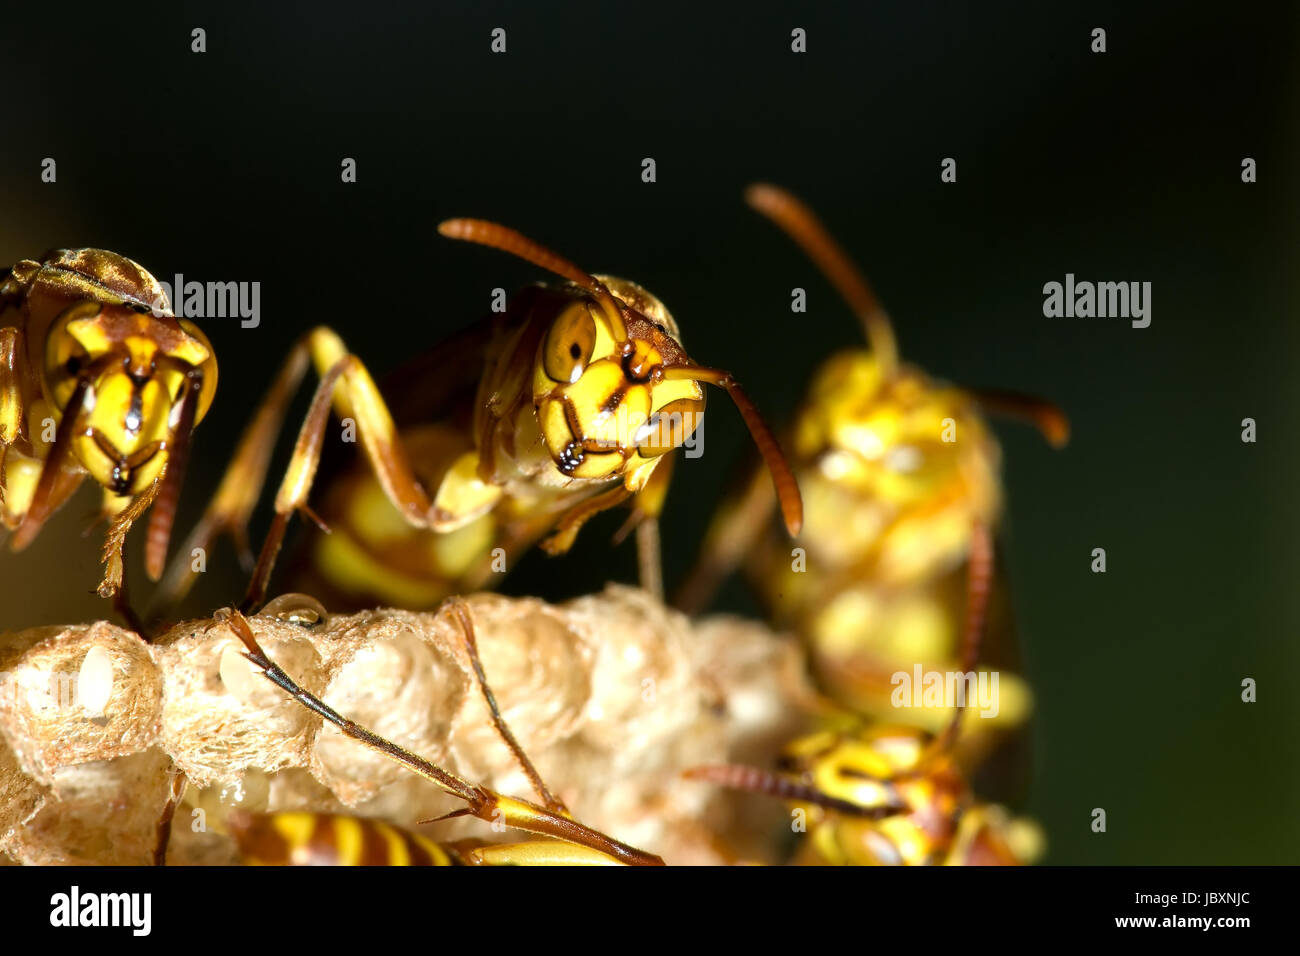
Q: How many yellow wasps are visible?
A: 5